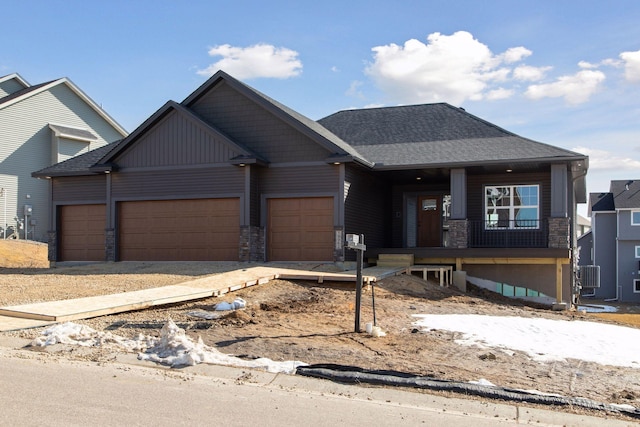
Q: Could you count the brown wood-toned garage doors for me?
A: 3